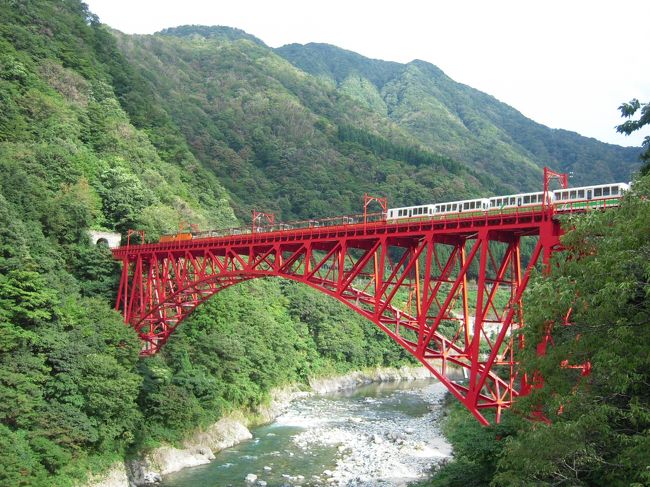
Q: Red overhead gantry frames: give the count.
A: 5